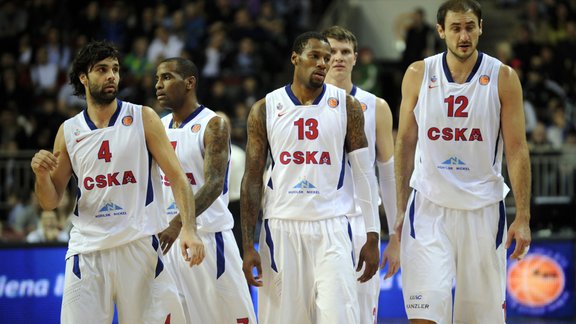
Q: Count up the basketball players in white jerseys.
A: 5